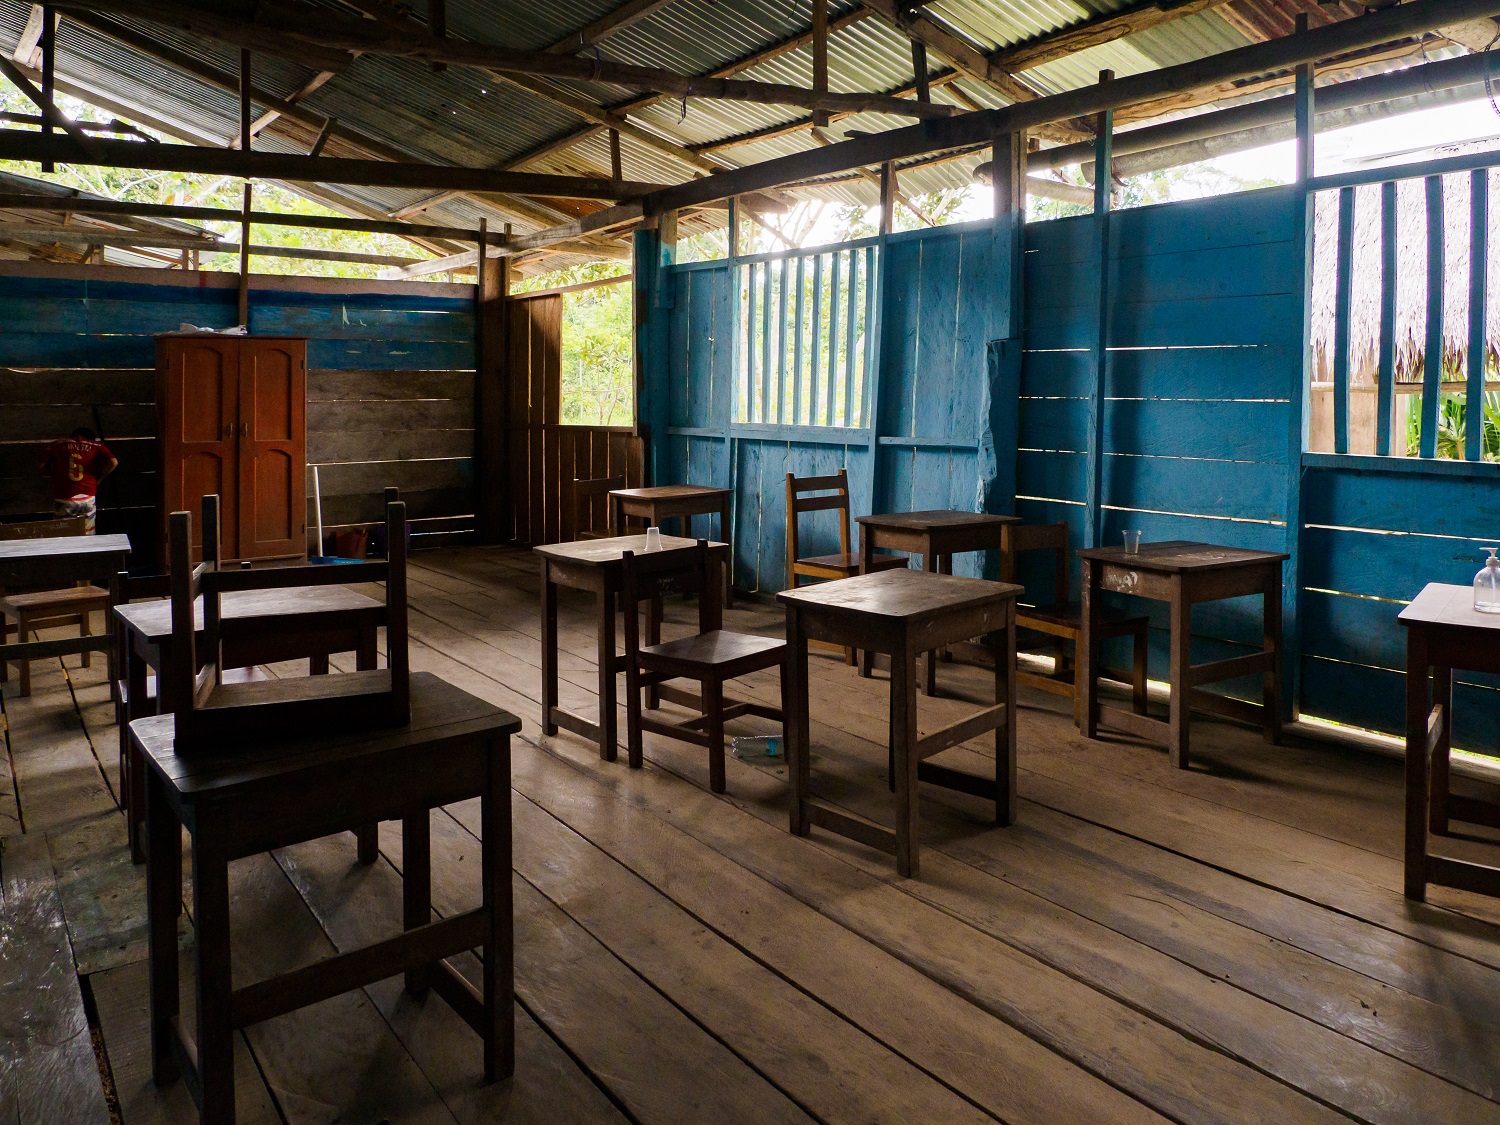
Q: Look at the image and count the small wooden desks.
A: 9